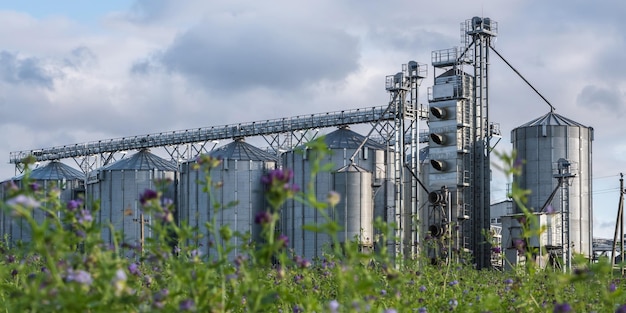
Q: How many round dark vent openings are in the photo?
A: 5